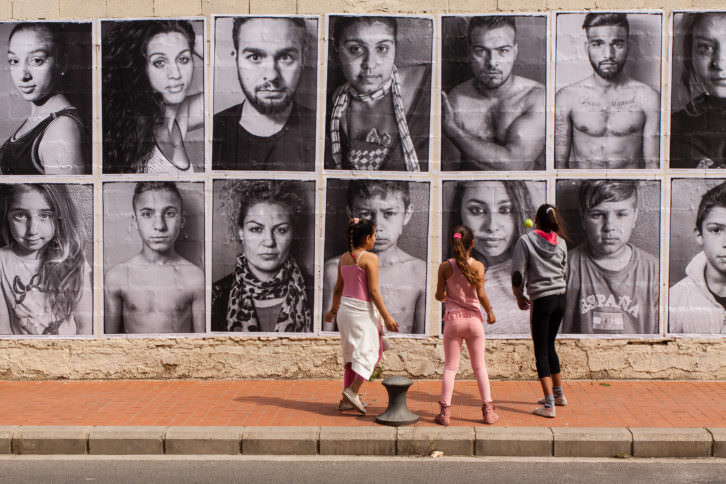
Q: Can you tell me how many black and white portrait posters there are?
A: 14